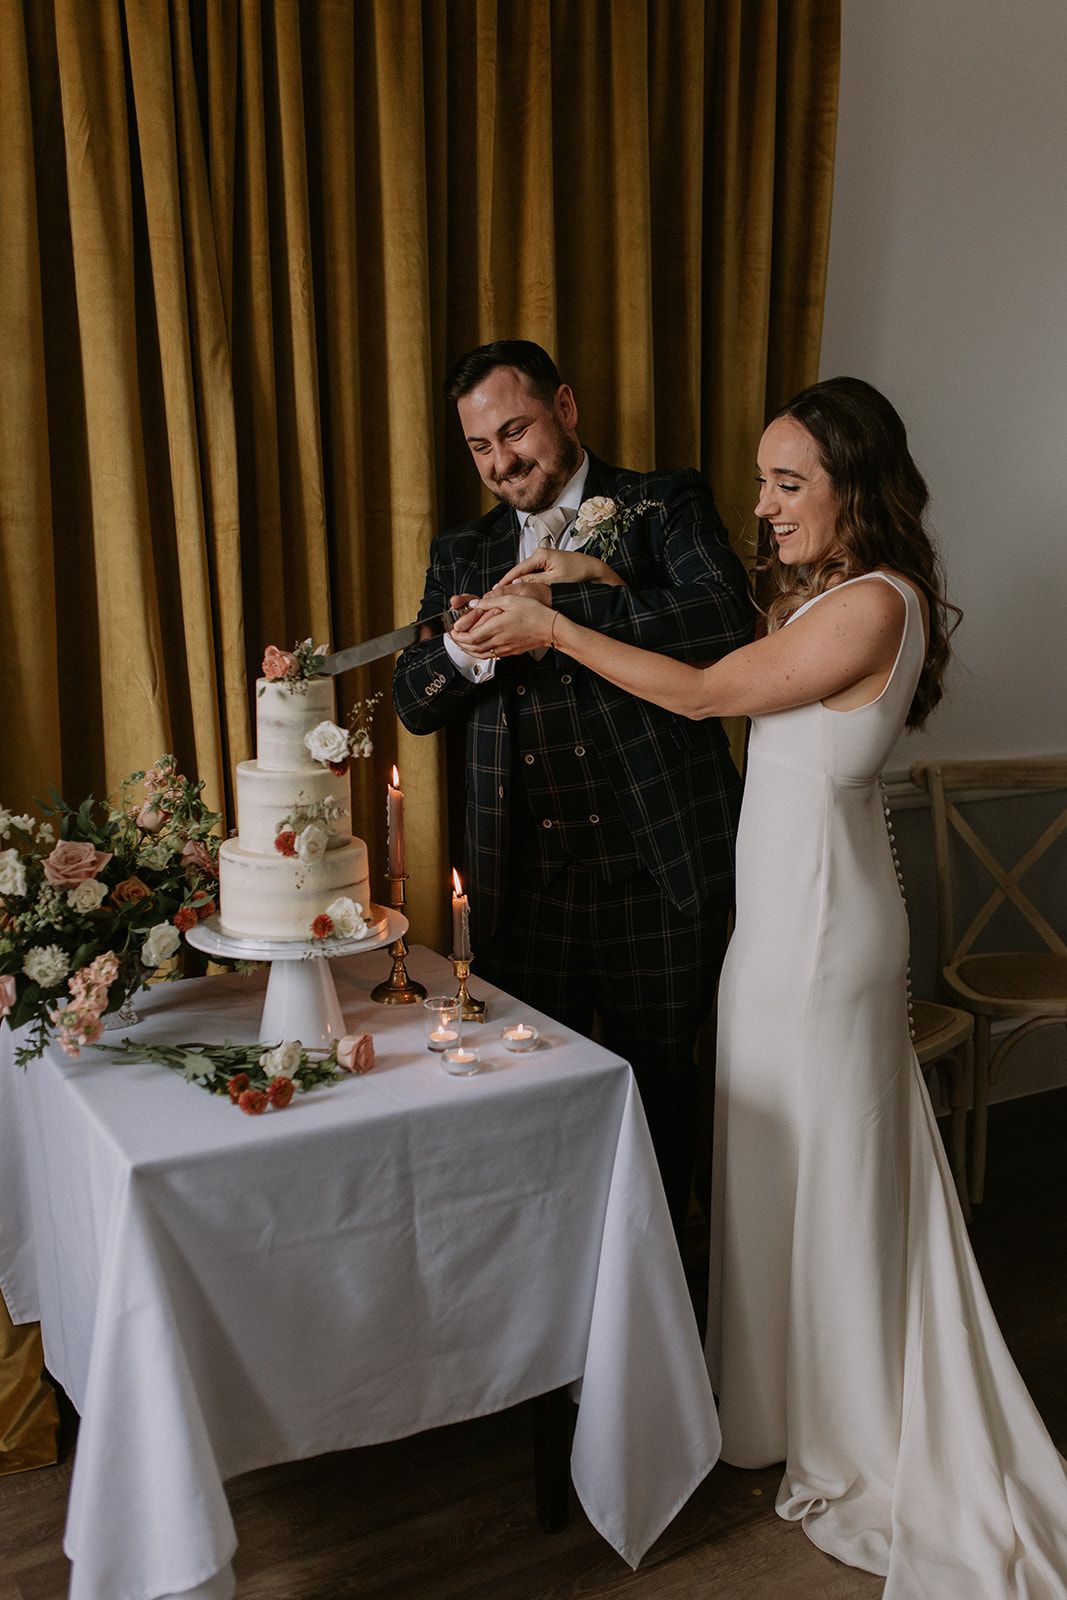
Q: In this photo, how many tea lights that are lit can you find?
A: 3